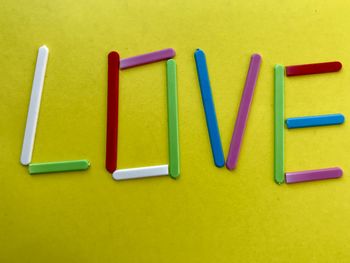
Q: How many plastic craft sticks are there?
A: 12